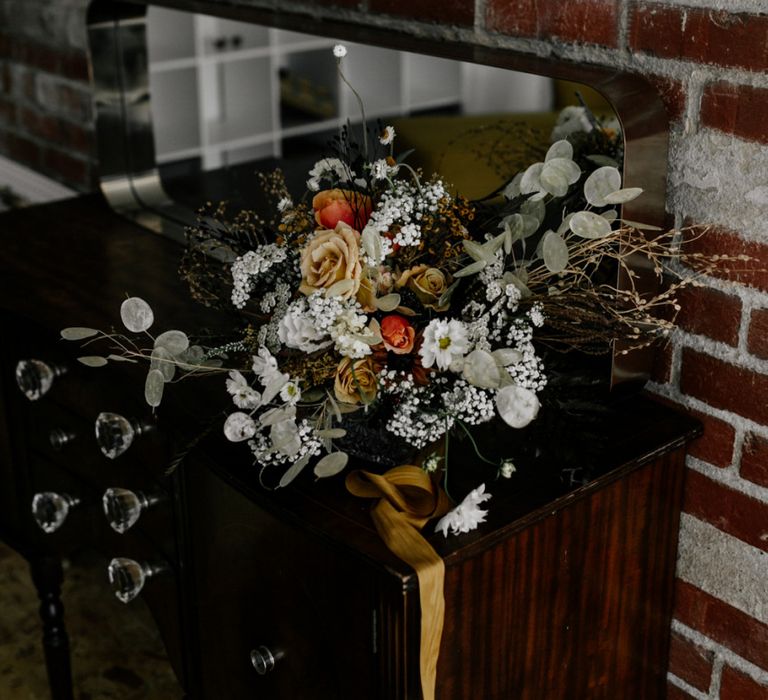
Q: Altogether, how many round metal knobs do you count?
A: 2